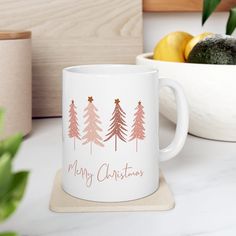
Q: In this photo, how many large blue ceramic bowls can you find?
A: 0